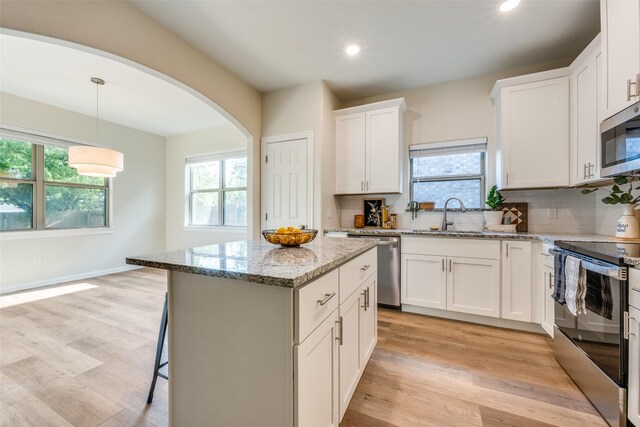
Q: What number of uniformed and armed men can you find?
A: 0